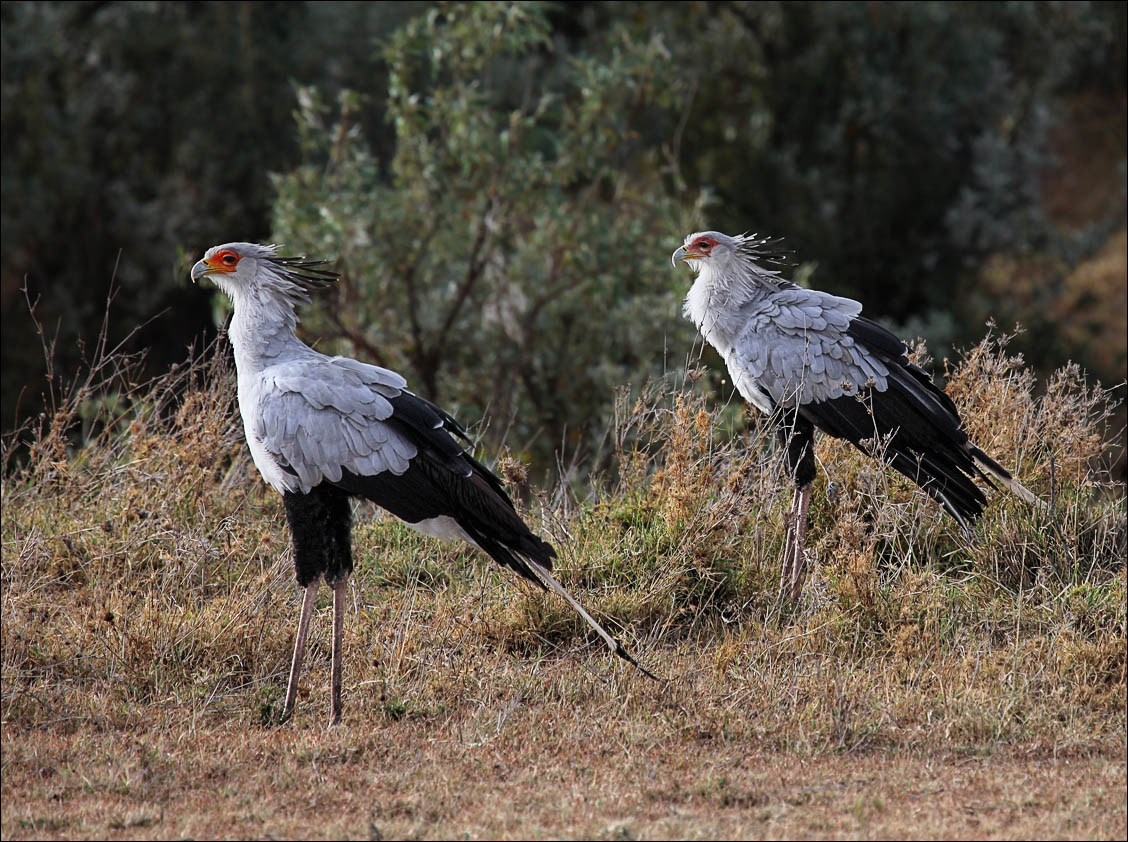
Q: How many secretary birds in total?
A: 2